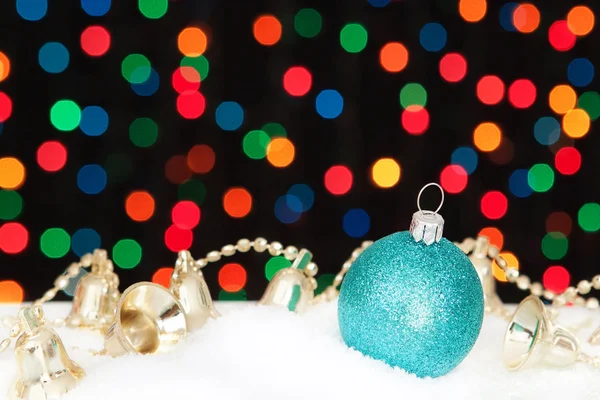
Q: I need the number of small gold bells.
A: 7